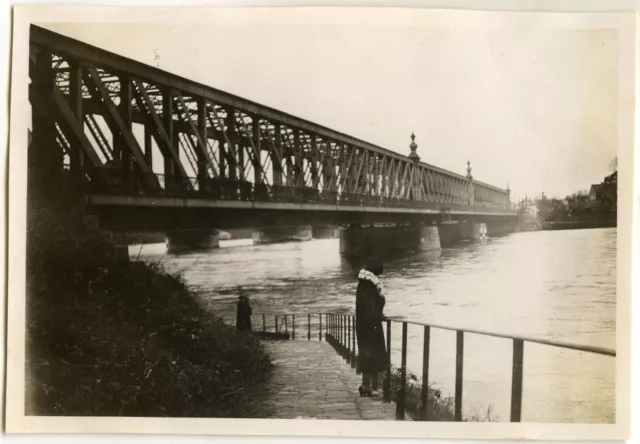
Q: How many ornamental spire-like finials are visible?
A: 3